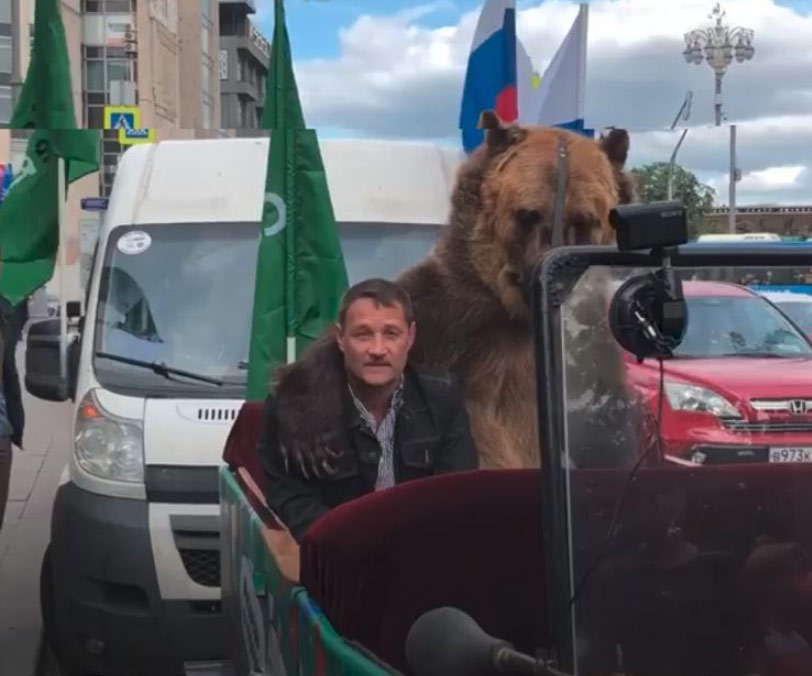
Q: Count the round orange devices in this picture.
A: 0